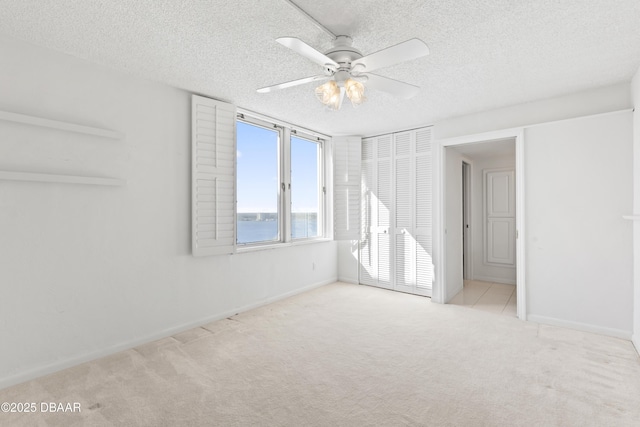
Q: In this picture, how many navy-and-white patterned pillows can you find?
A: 0